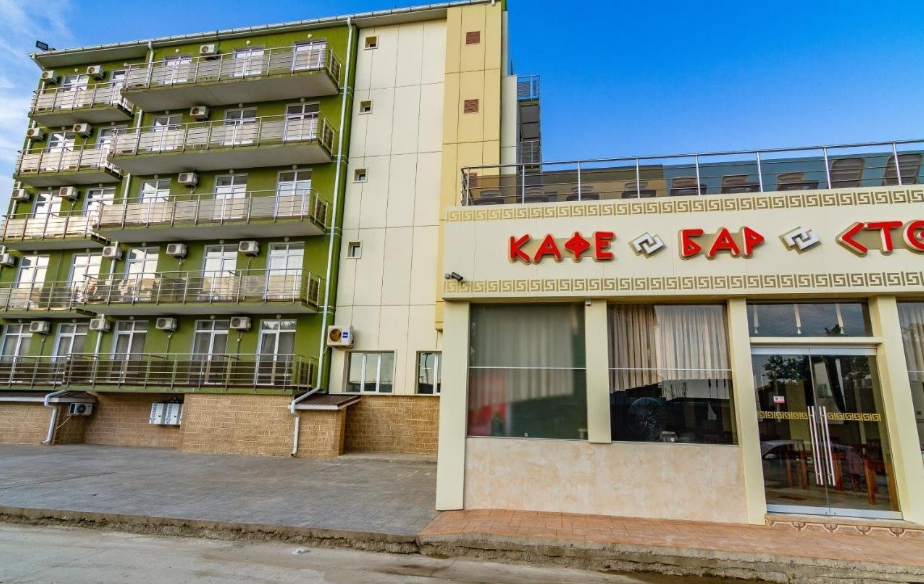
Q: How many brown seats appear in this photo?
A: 9